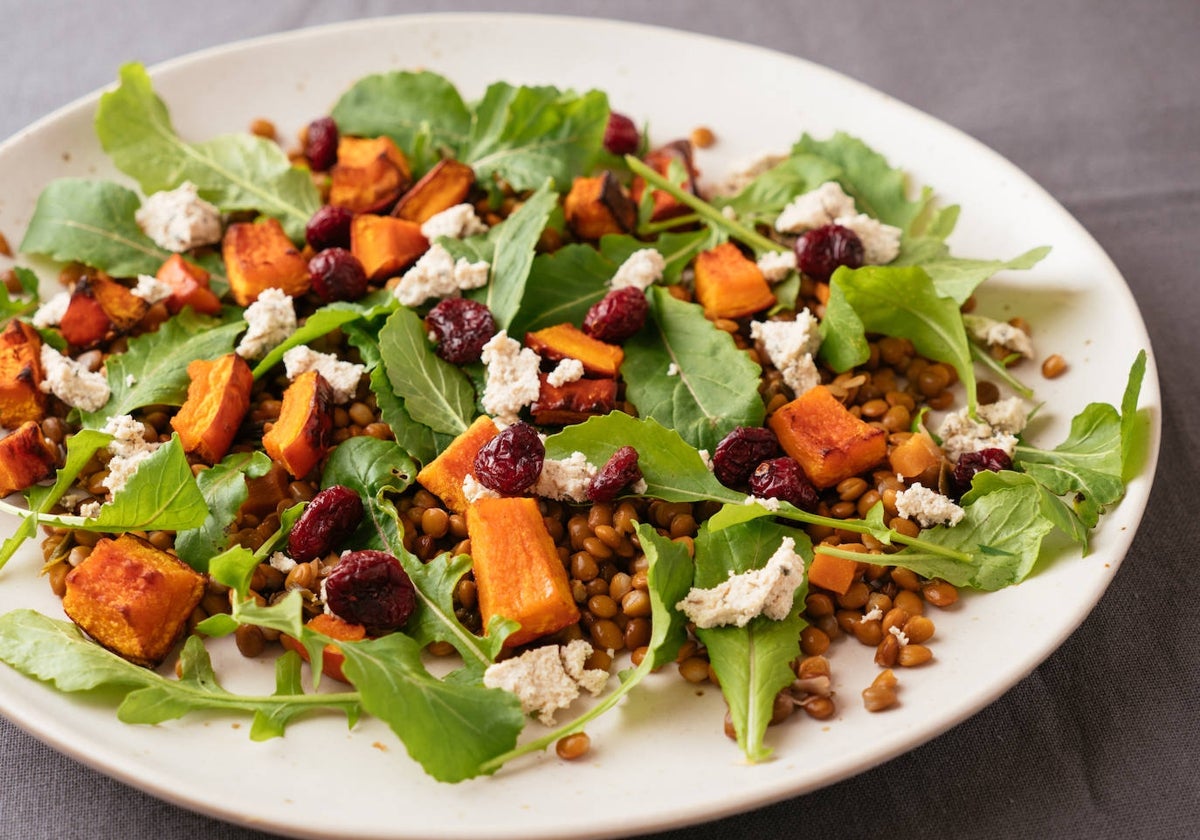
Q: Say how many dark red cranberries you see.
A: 14